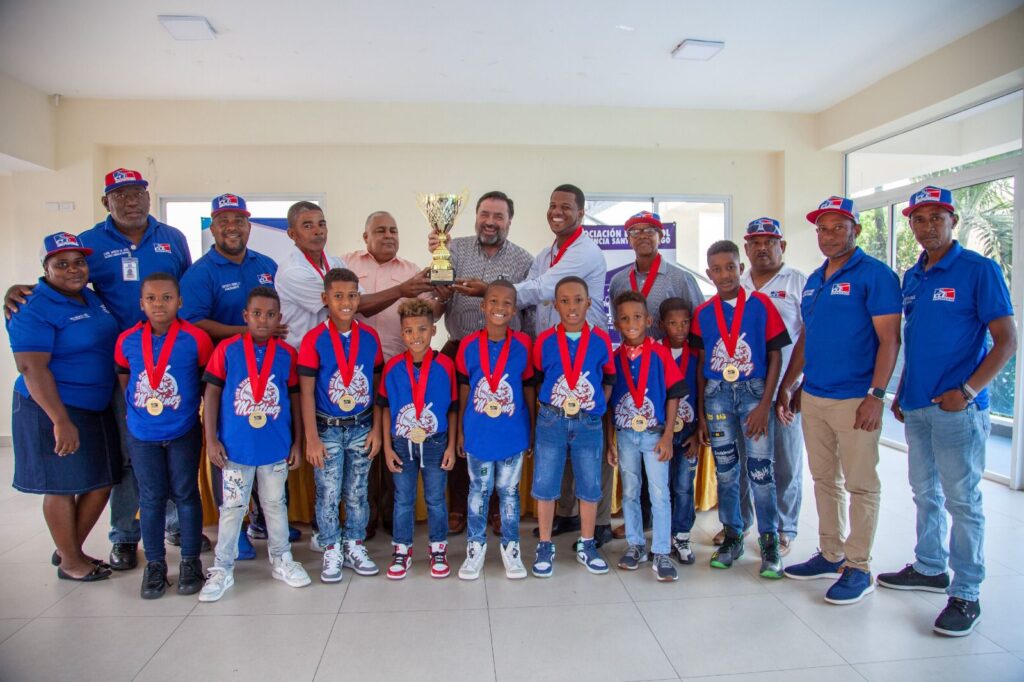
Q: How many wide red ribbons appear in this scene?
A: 12